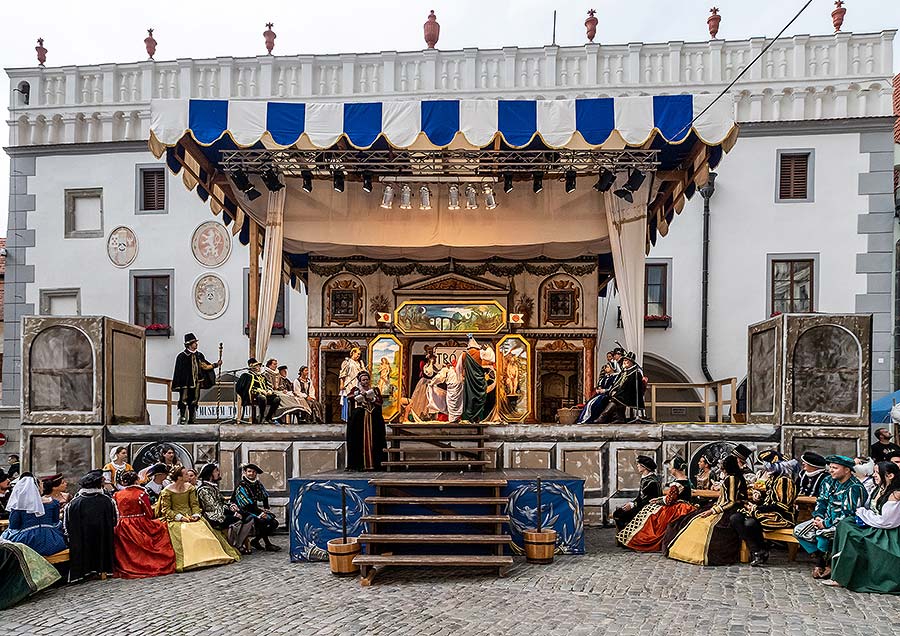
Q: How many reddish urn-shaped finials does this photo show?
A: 7